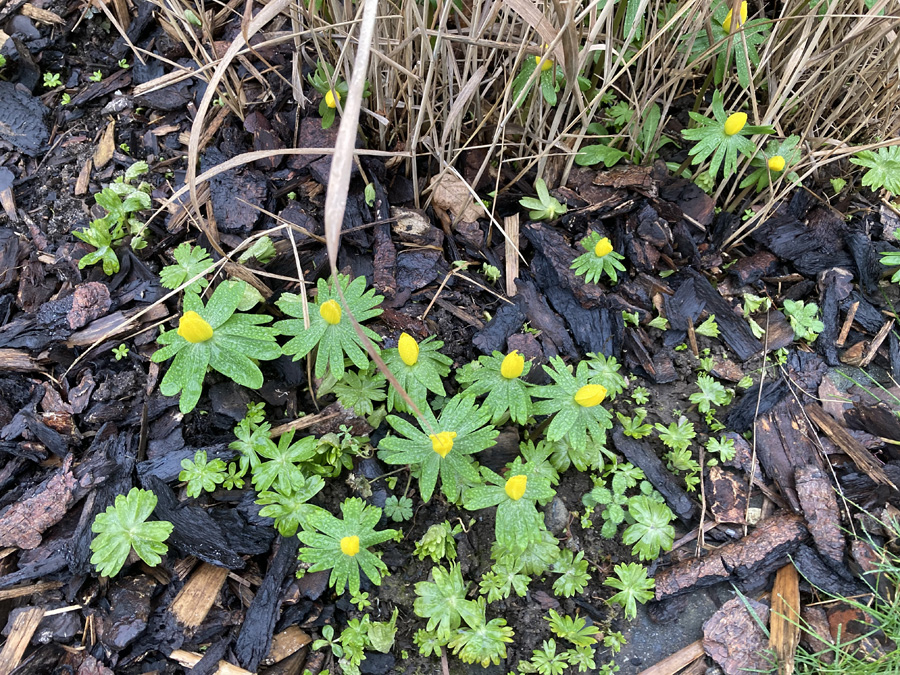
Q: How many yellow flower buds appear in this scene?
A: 14